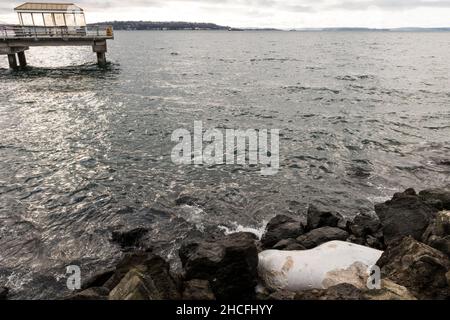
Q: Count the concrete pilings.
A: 3